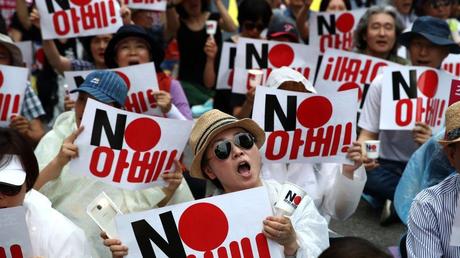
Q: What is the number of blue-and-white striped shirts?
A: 1